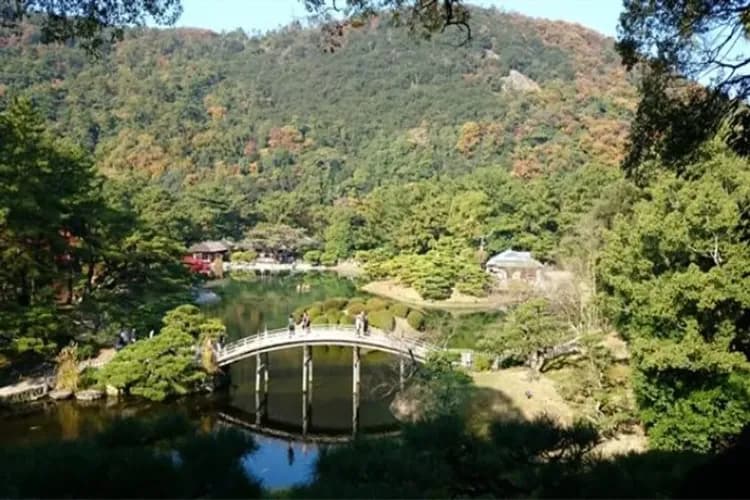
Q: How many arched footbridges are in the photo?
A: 1